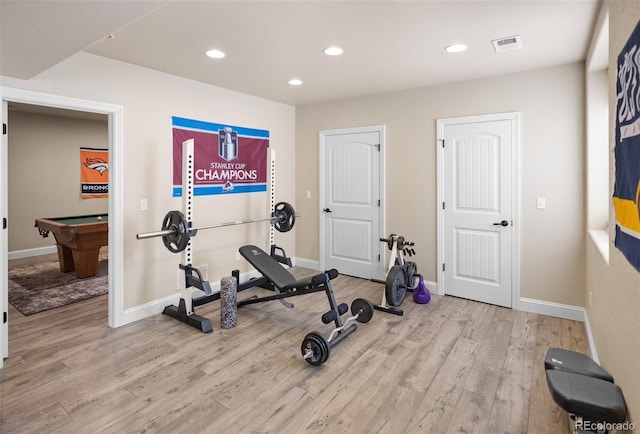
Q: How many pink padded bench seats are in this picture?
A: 0